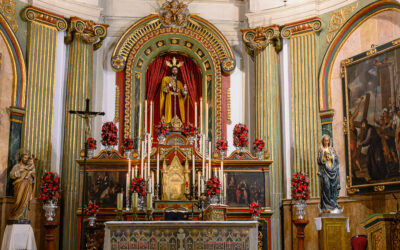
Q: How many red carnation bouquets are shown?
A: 14